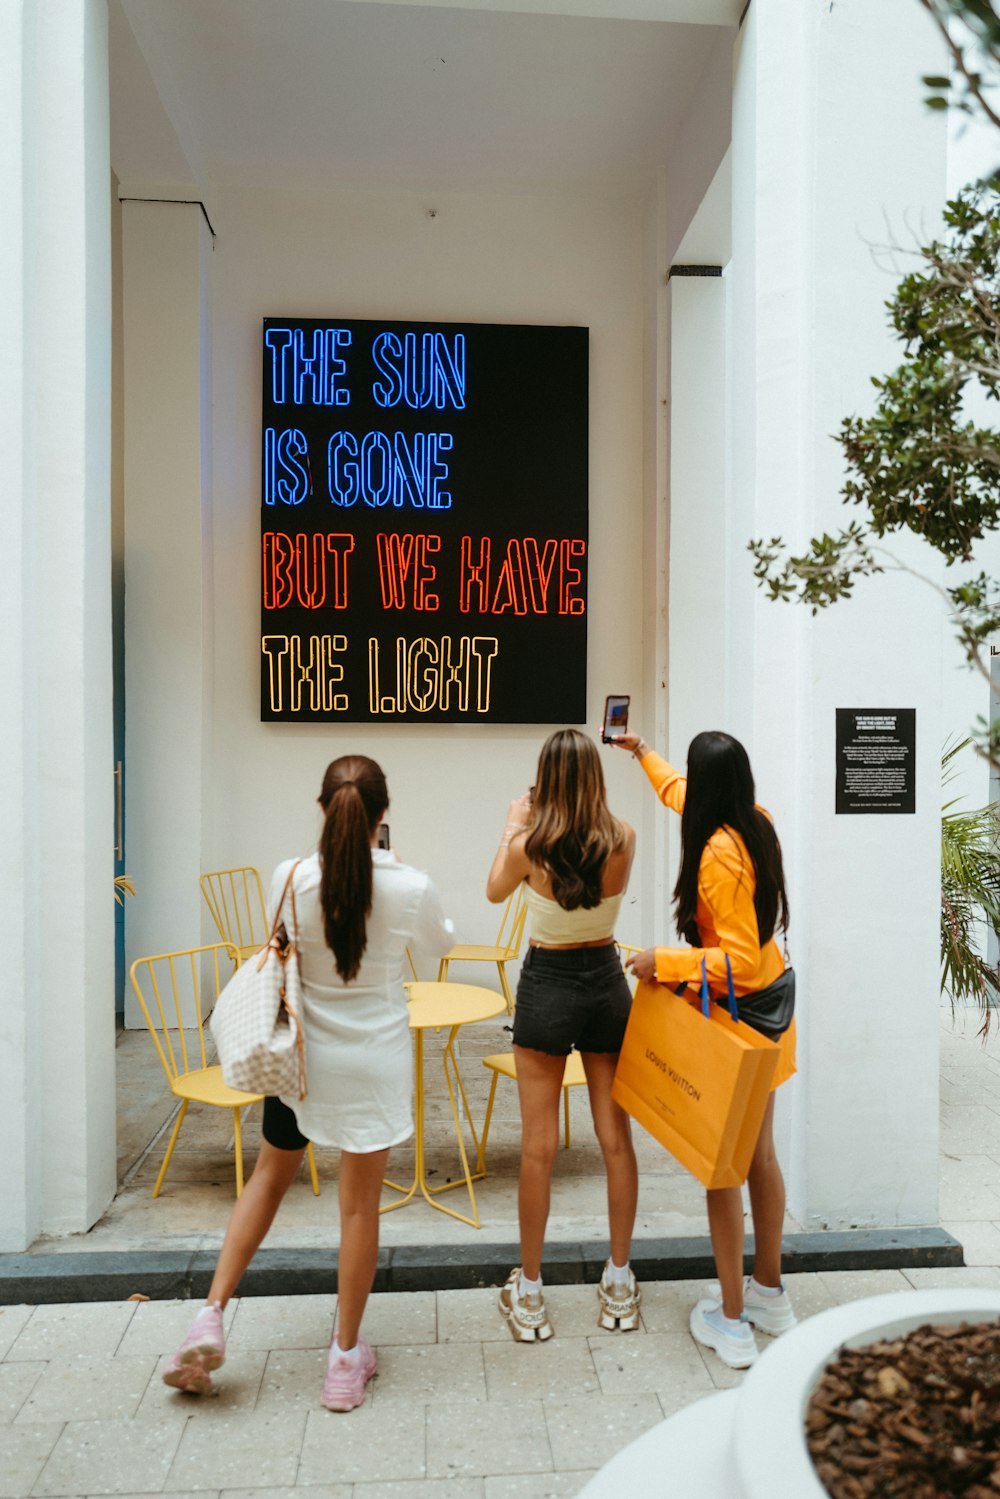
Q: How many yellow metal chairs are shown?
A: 4